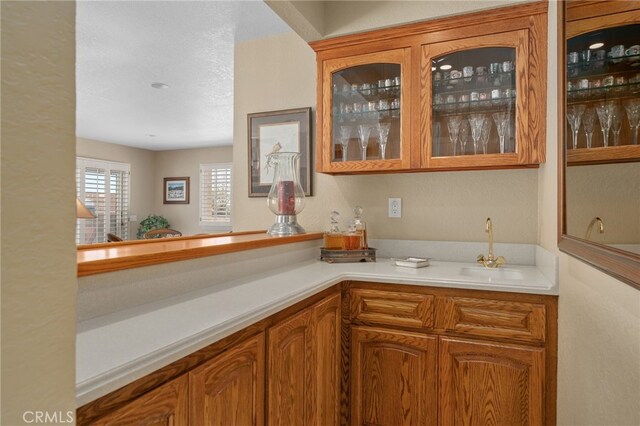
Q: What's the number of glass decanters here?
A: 3